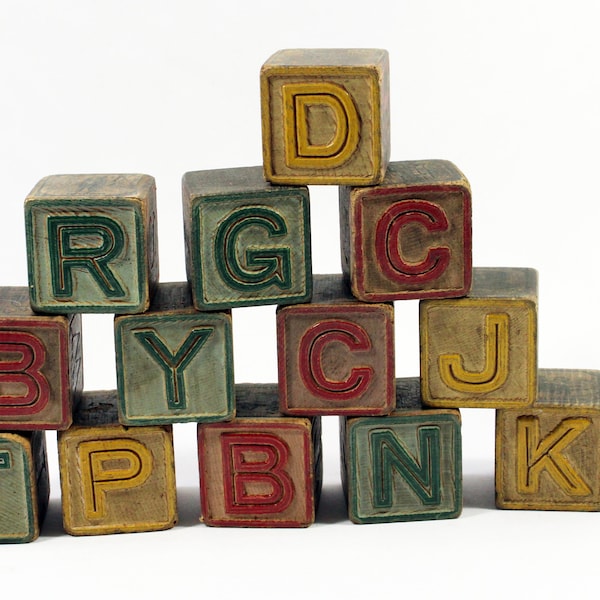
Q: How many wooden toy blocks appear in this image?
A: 13